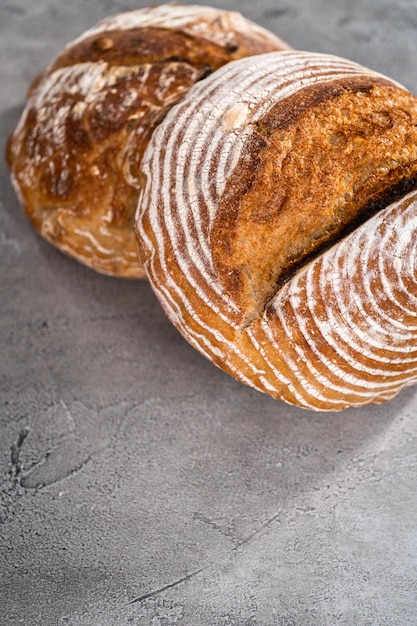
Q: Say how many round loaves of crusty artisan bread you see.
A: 2